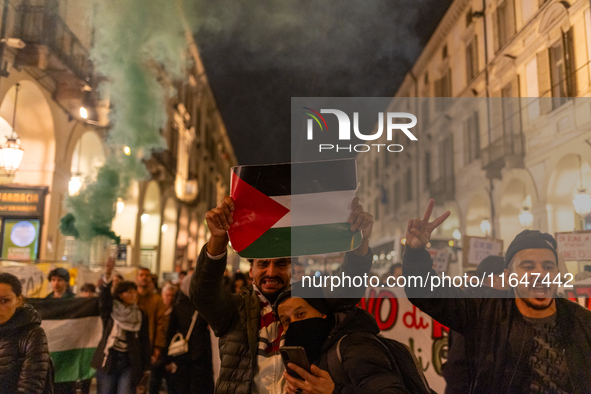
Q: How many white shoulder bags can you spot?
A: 1